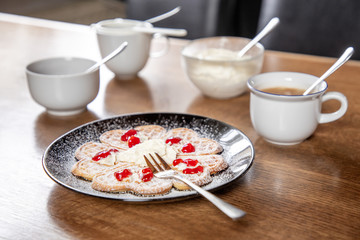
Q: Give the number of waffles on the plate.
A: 5